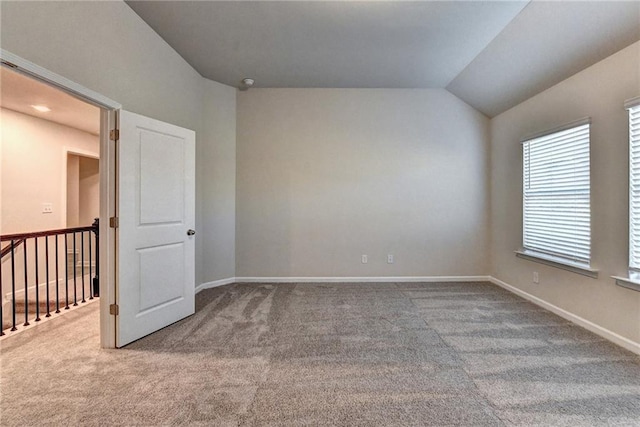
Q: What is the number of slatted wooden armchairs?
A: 0